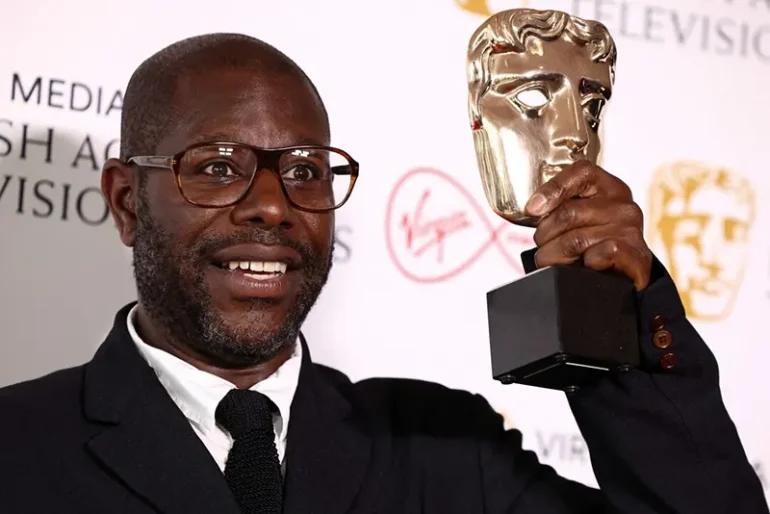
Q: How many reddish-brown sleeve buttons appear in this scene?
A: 3